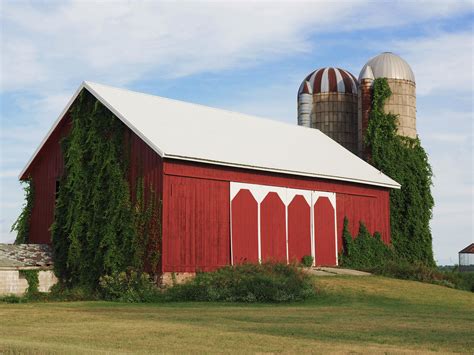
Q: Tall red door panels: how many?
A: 4